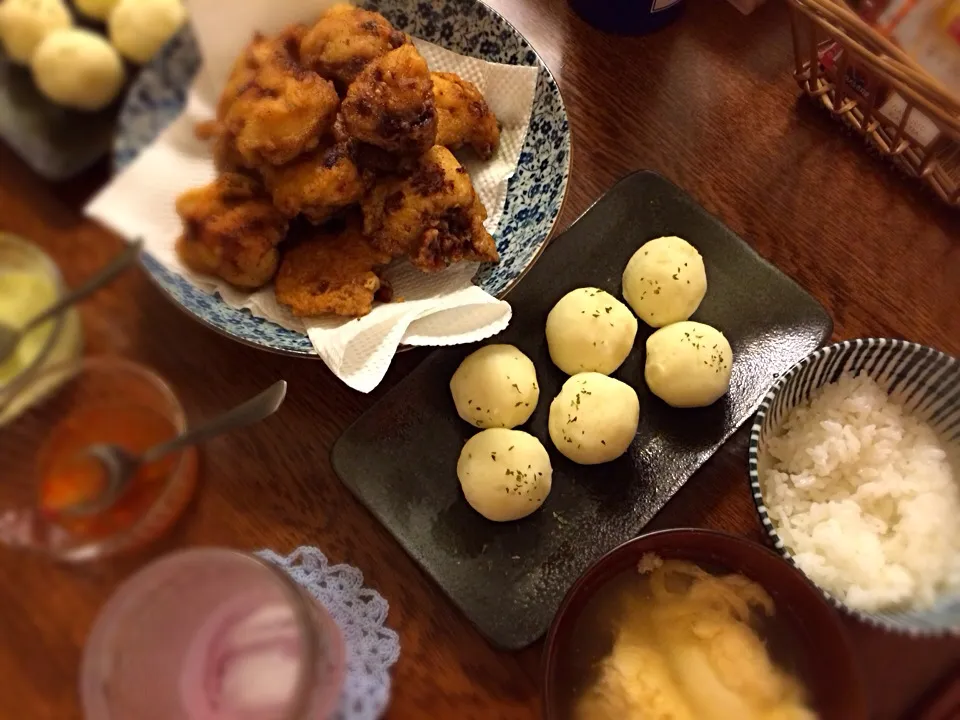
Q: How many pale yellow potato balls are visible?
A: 10